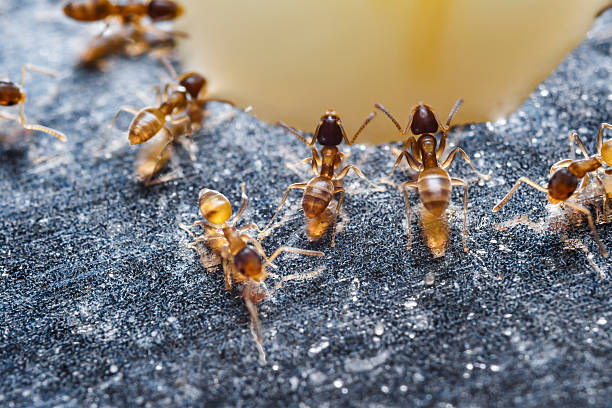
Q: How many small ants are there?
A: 7